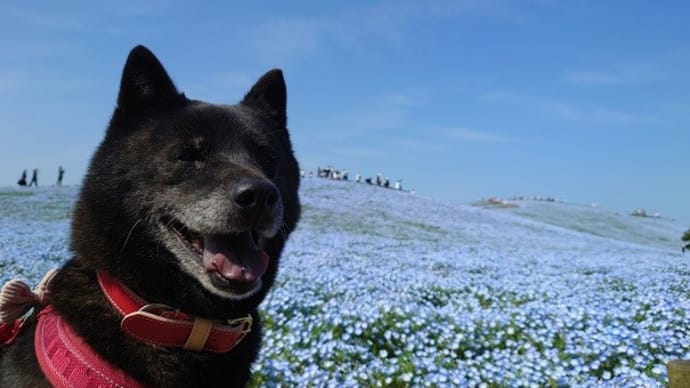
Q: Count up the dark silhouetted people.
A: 3